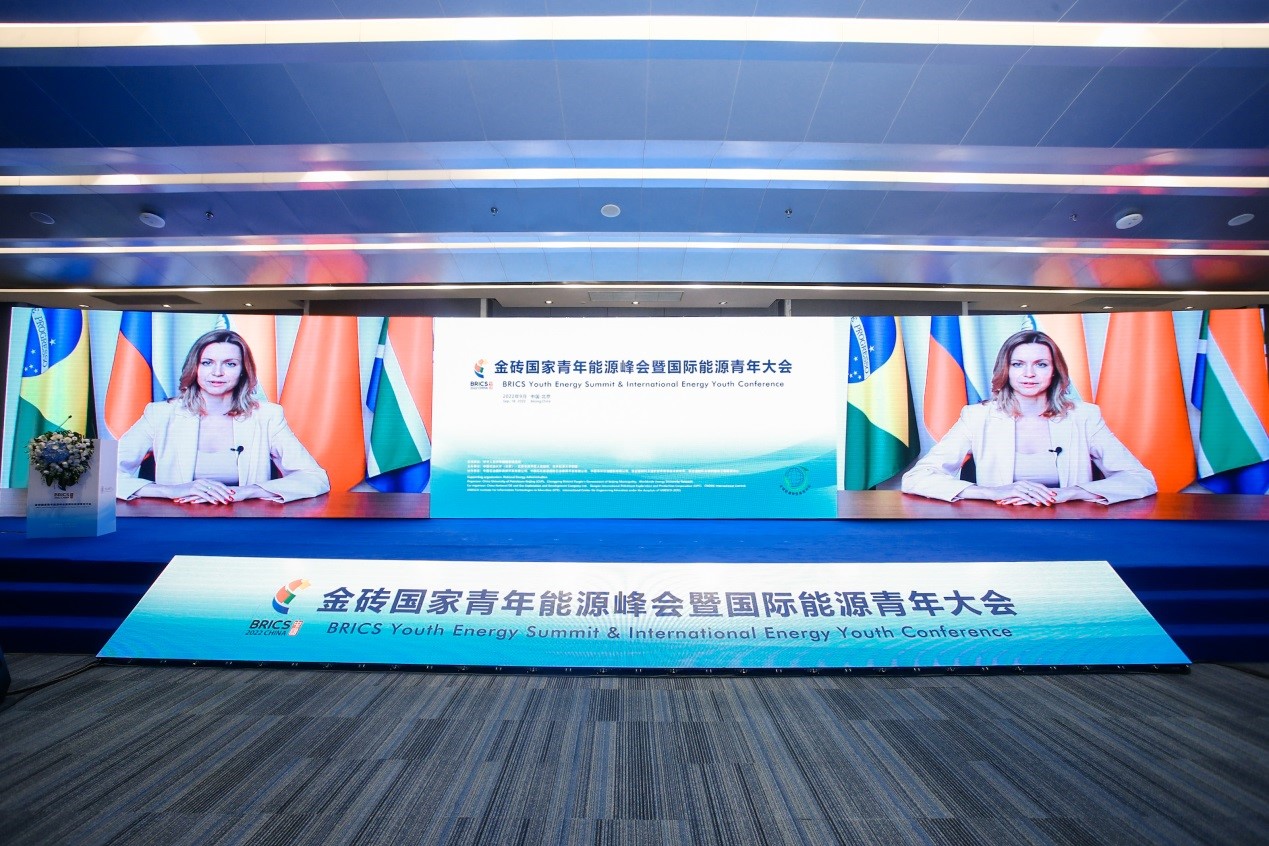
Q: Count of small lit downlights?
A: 9